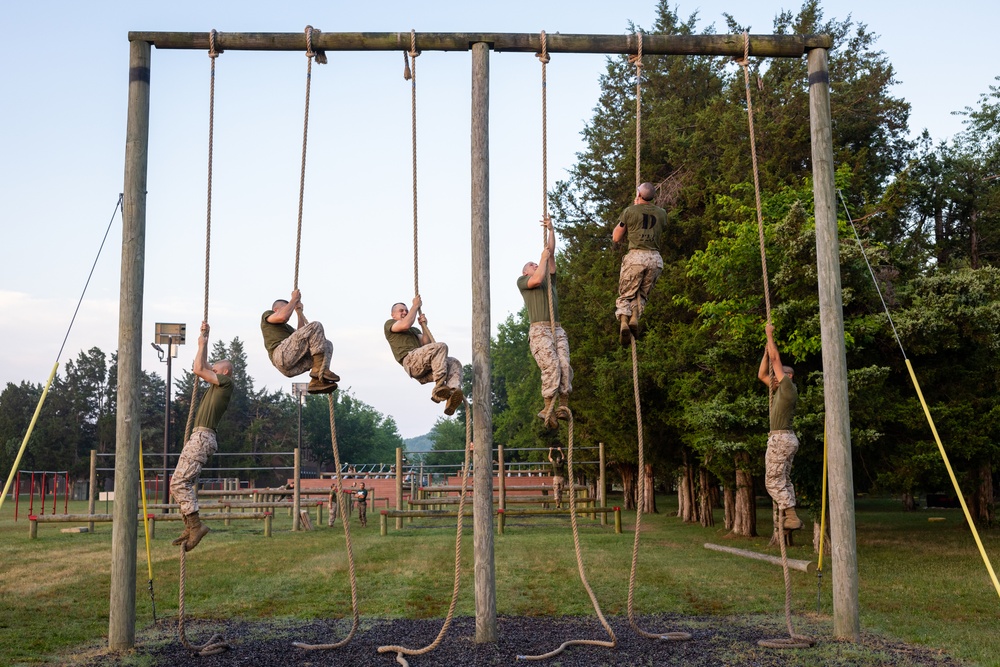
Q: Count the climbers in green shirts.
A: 6